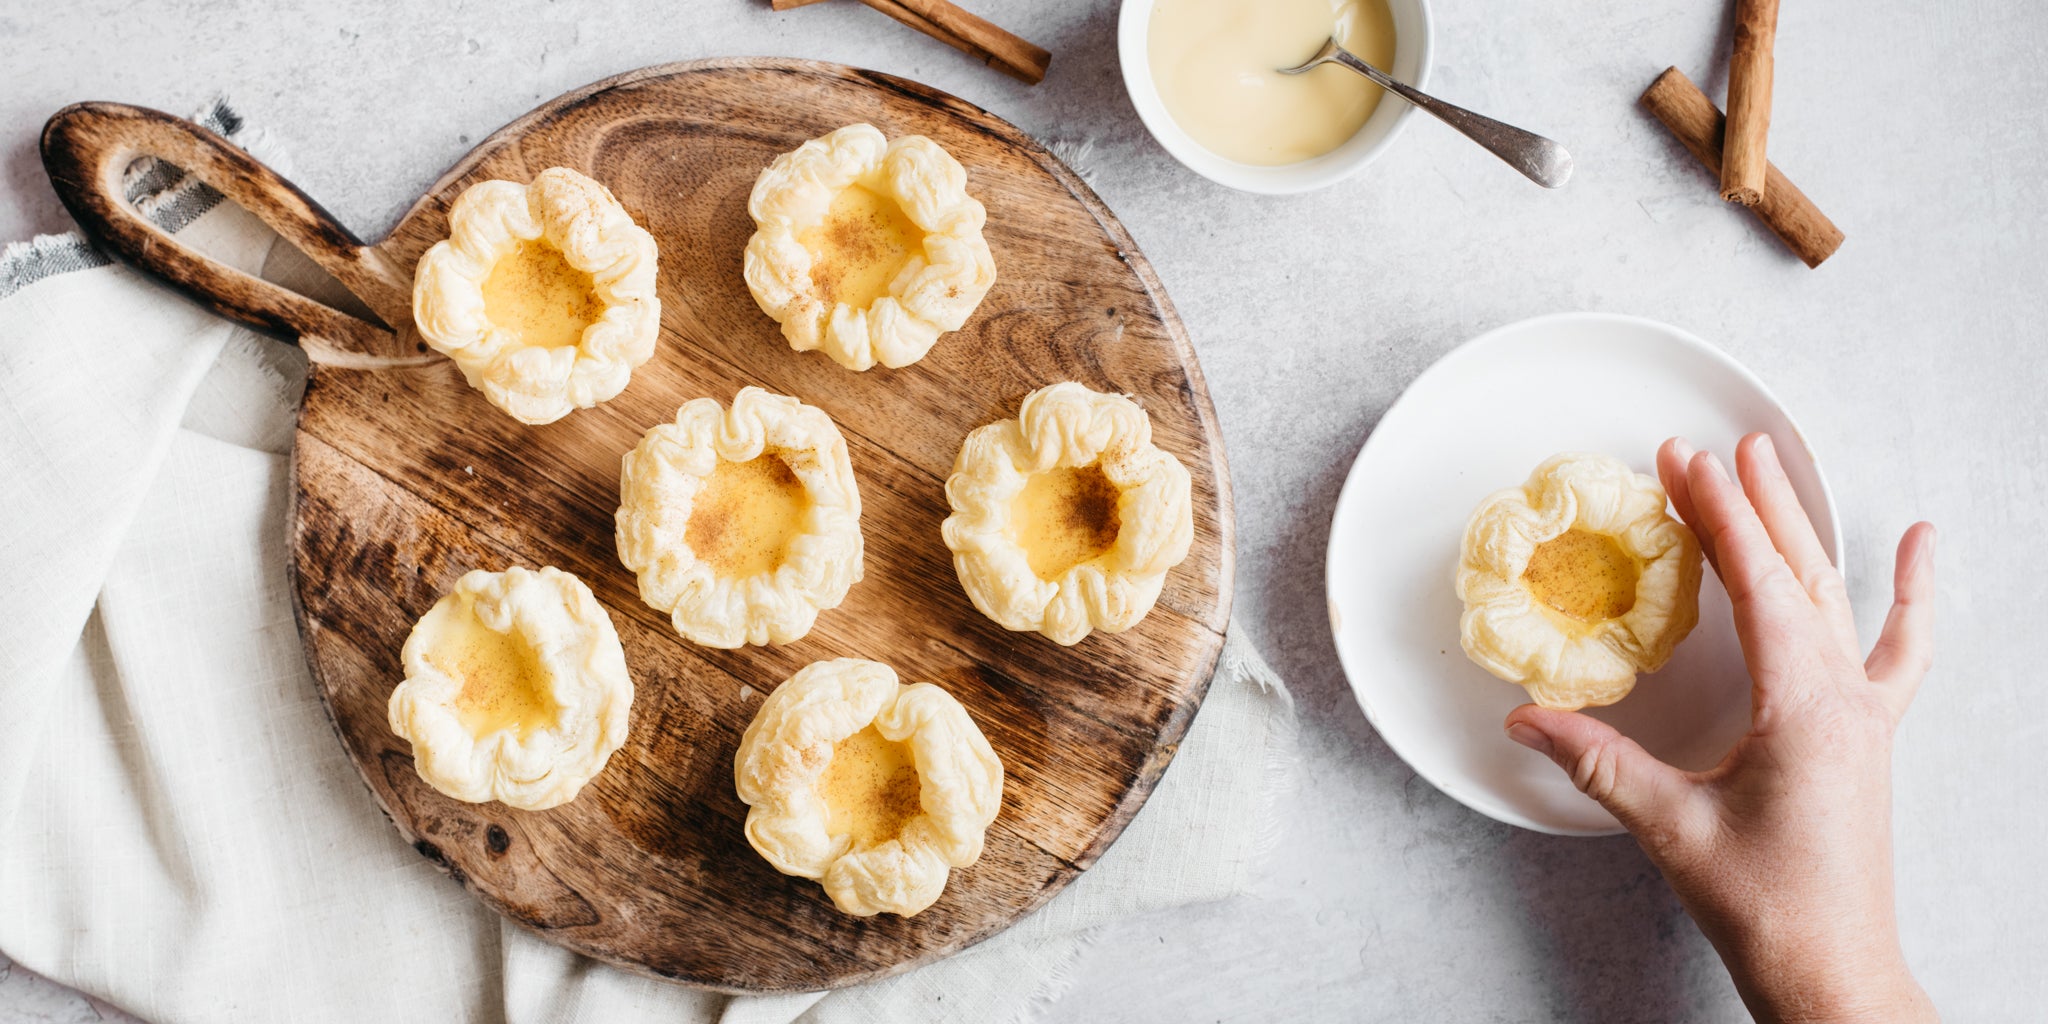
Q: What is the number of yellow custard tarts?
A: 7